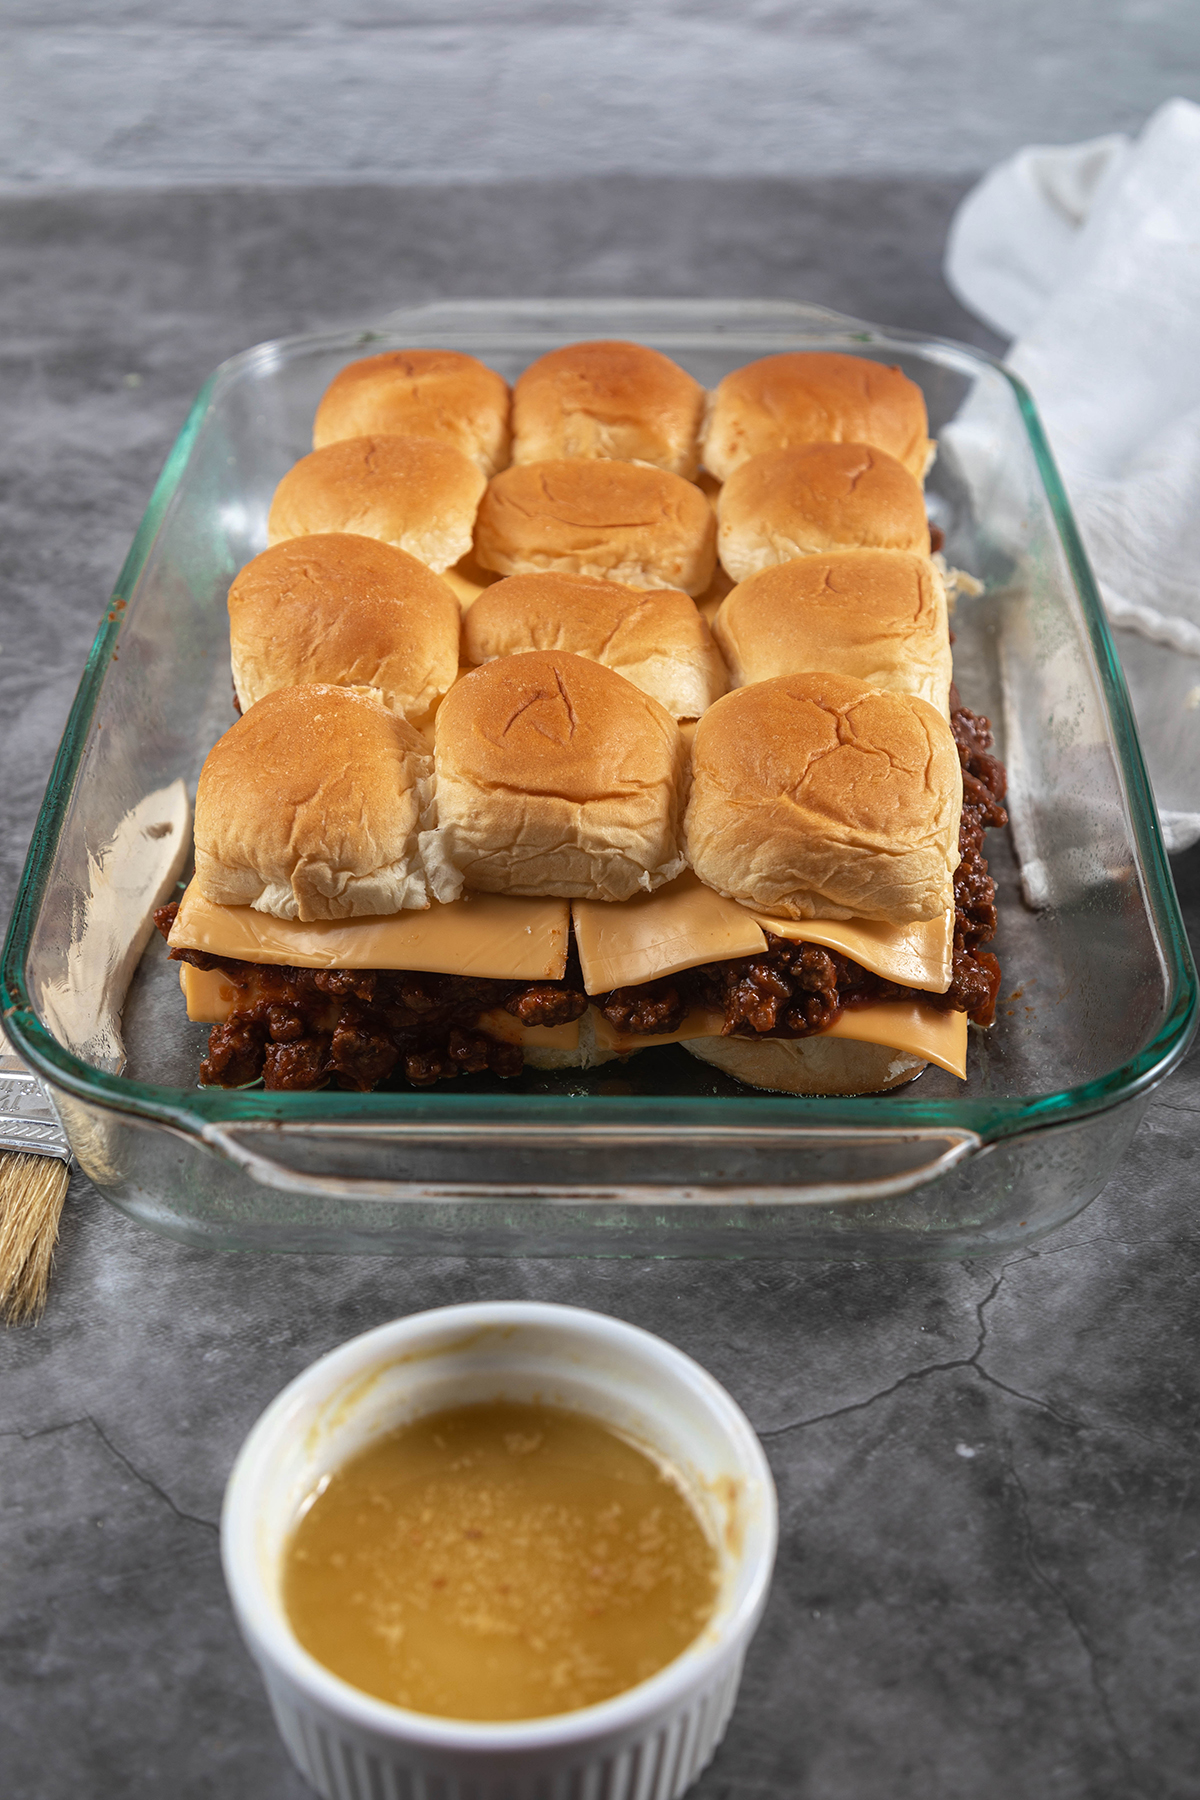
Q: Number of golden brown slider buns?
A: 12